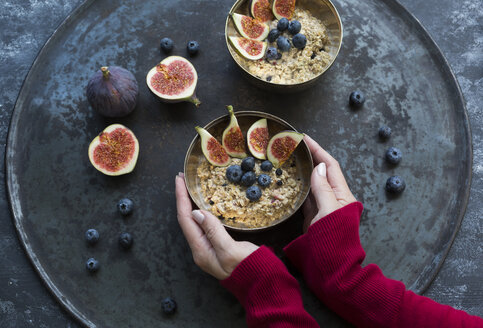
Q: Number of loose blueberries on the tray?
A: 11